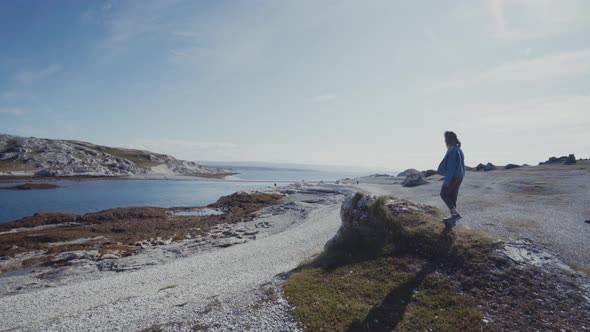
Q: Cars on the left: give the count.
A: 0